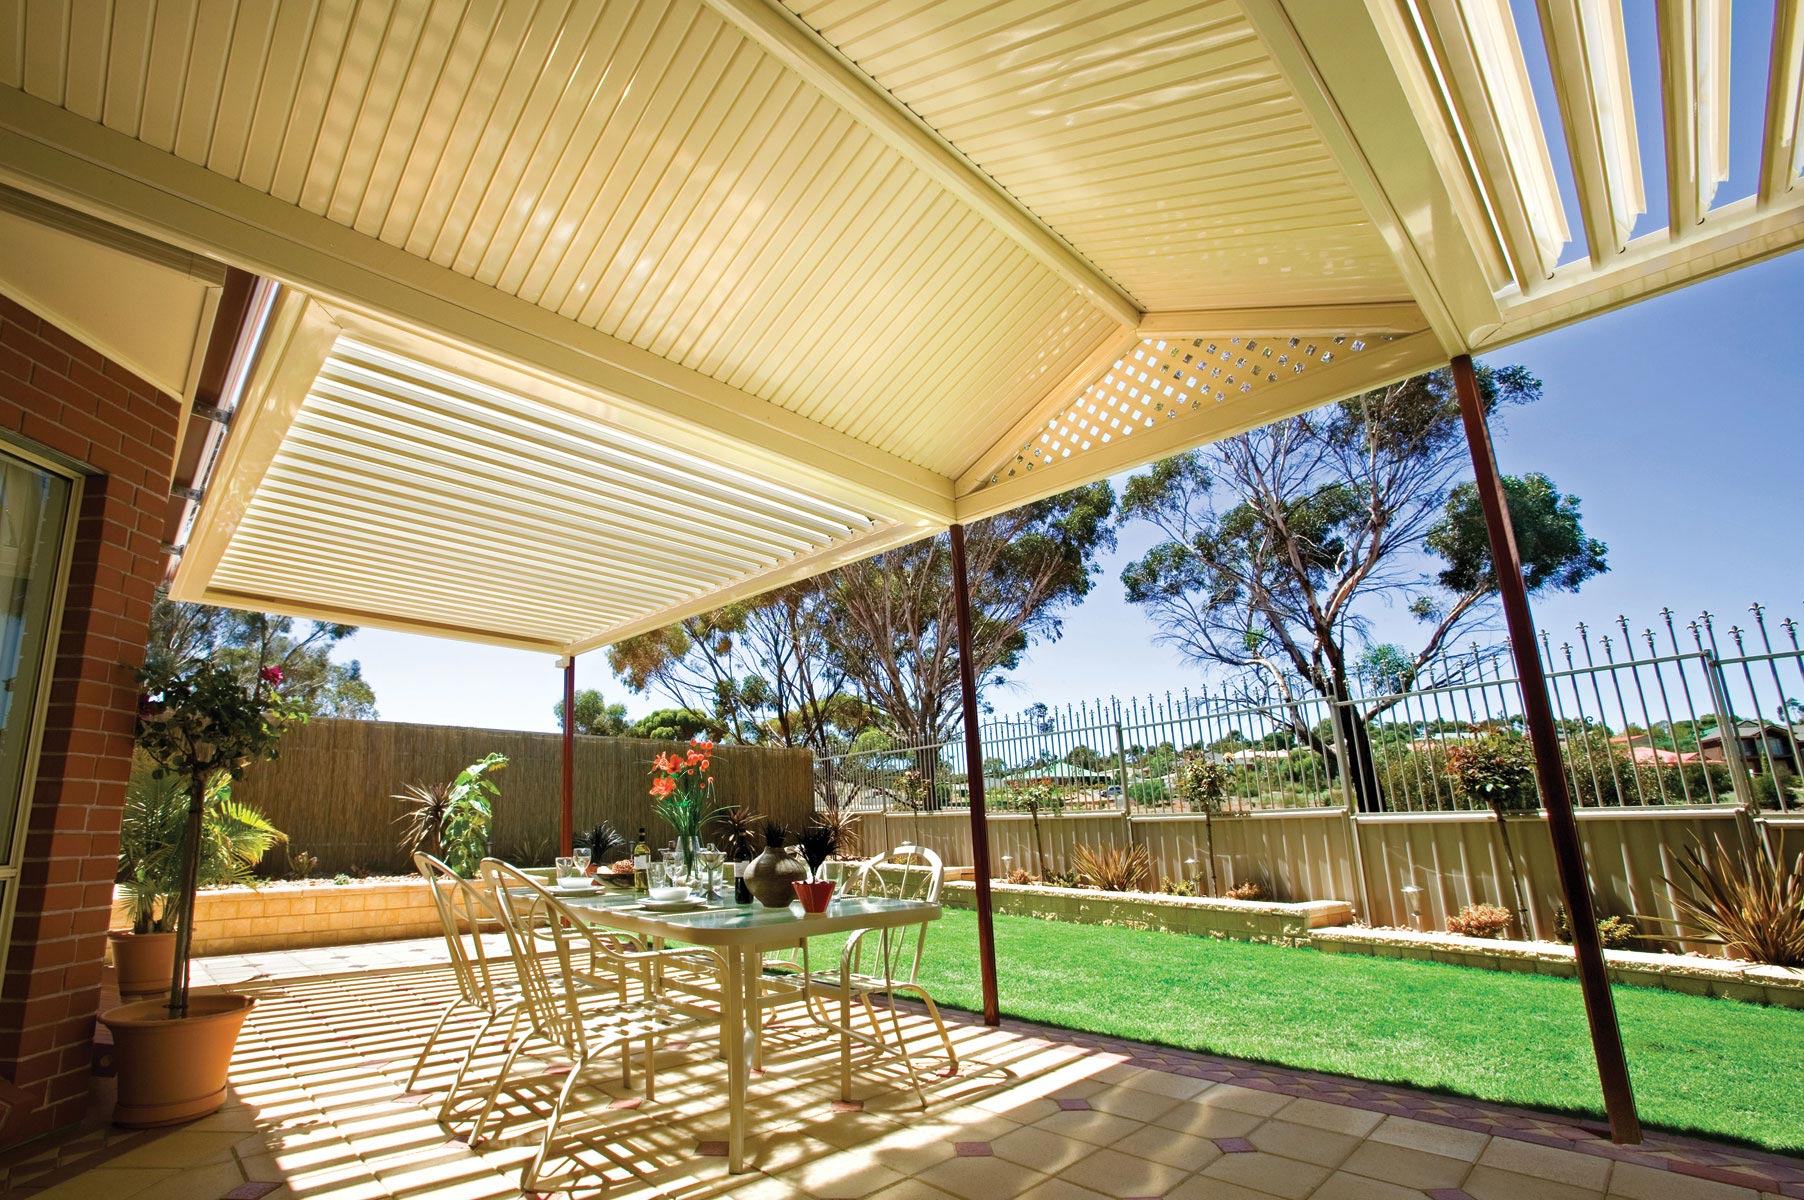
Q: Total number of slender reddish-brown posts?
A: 3